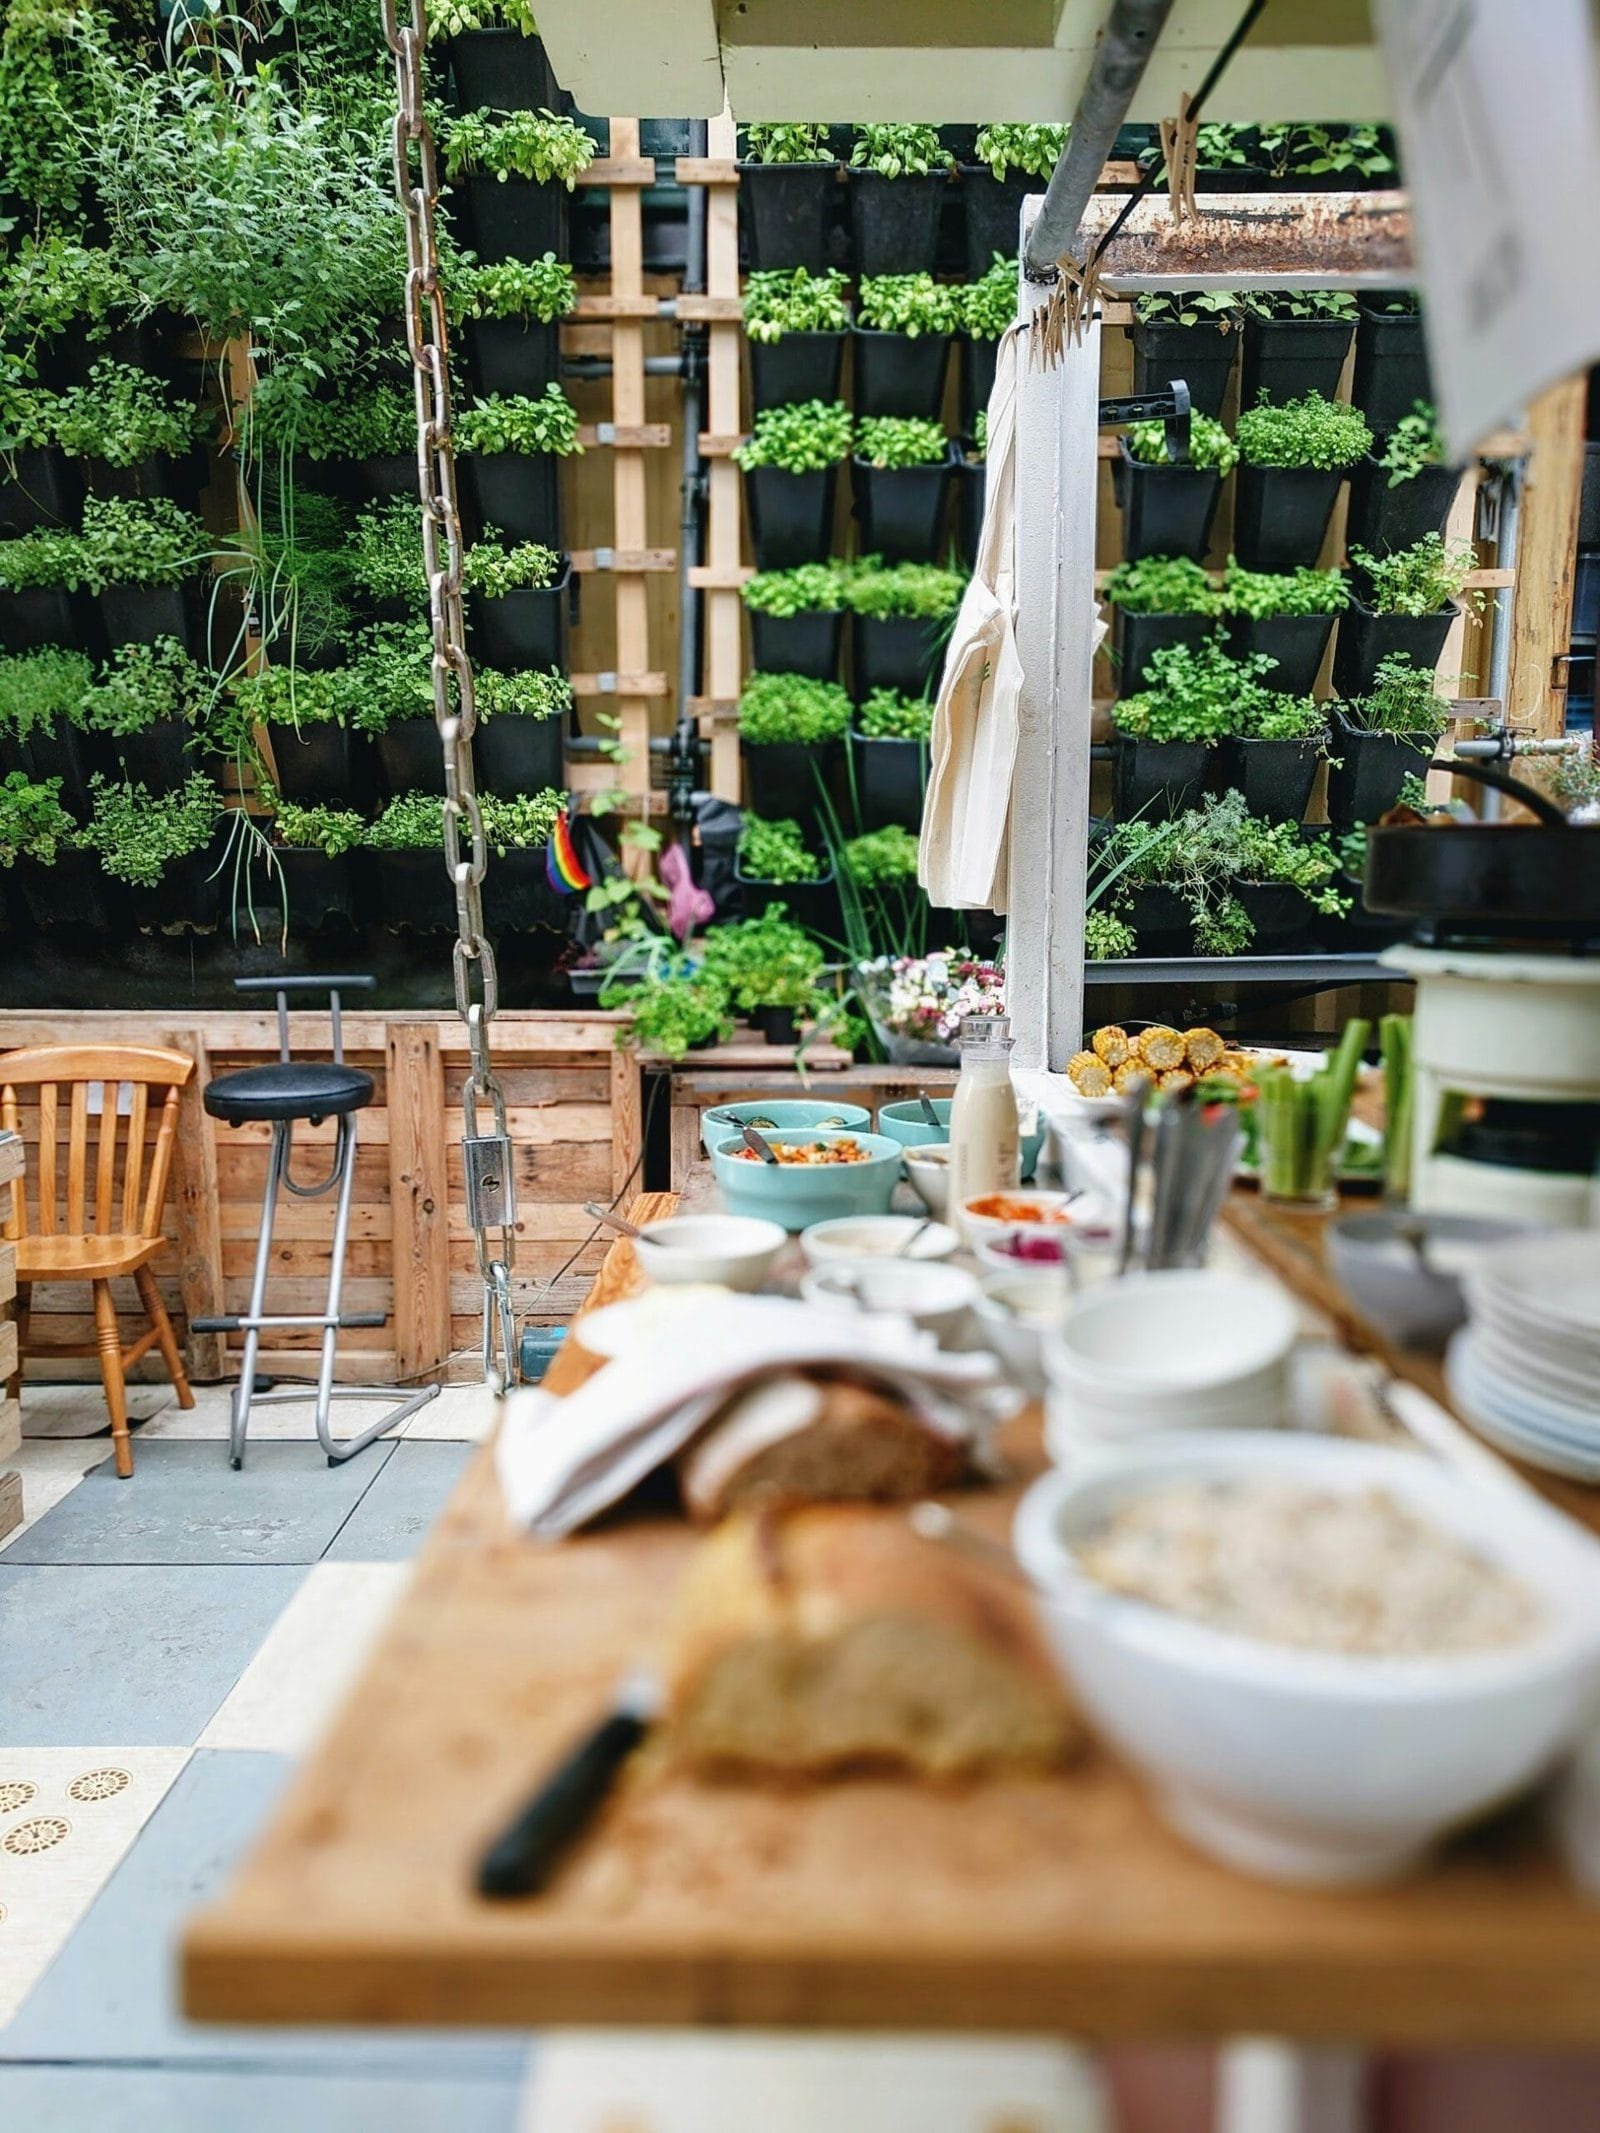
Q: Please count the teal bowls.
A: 3